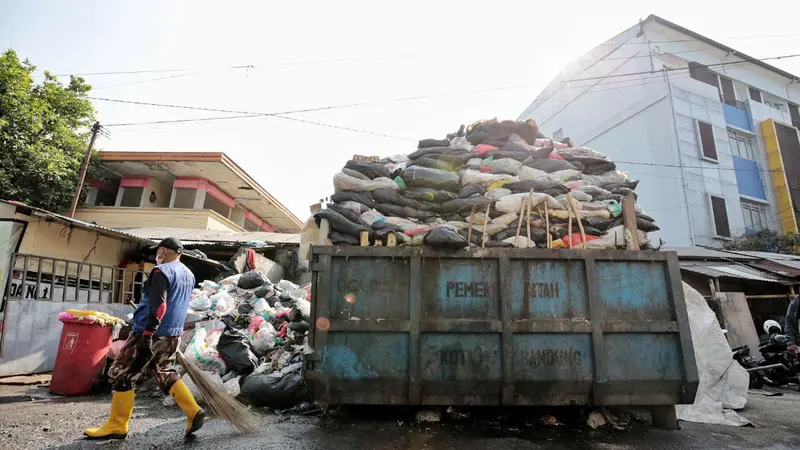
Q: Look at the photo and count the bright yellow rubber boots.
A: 2